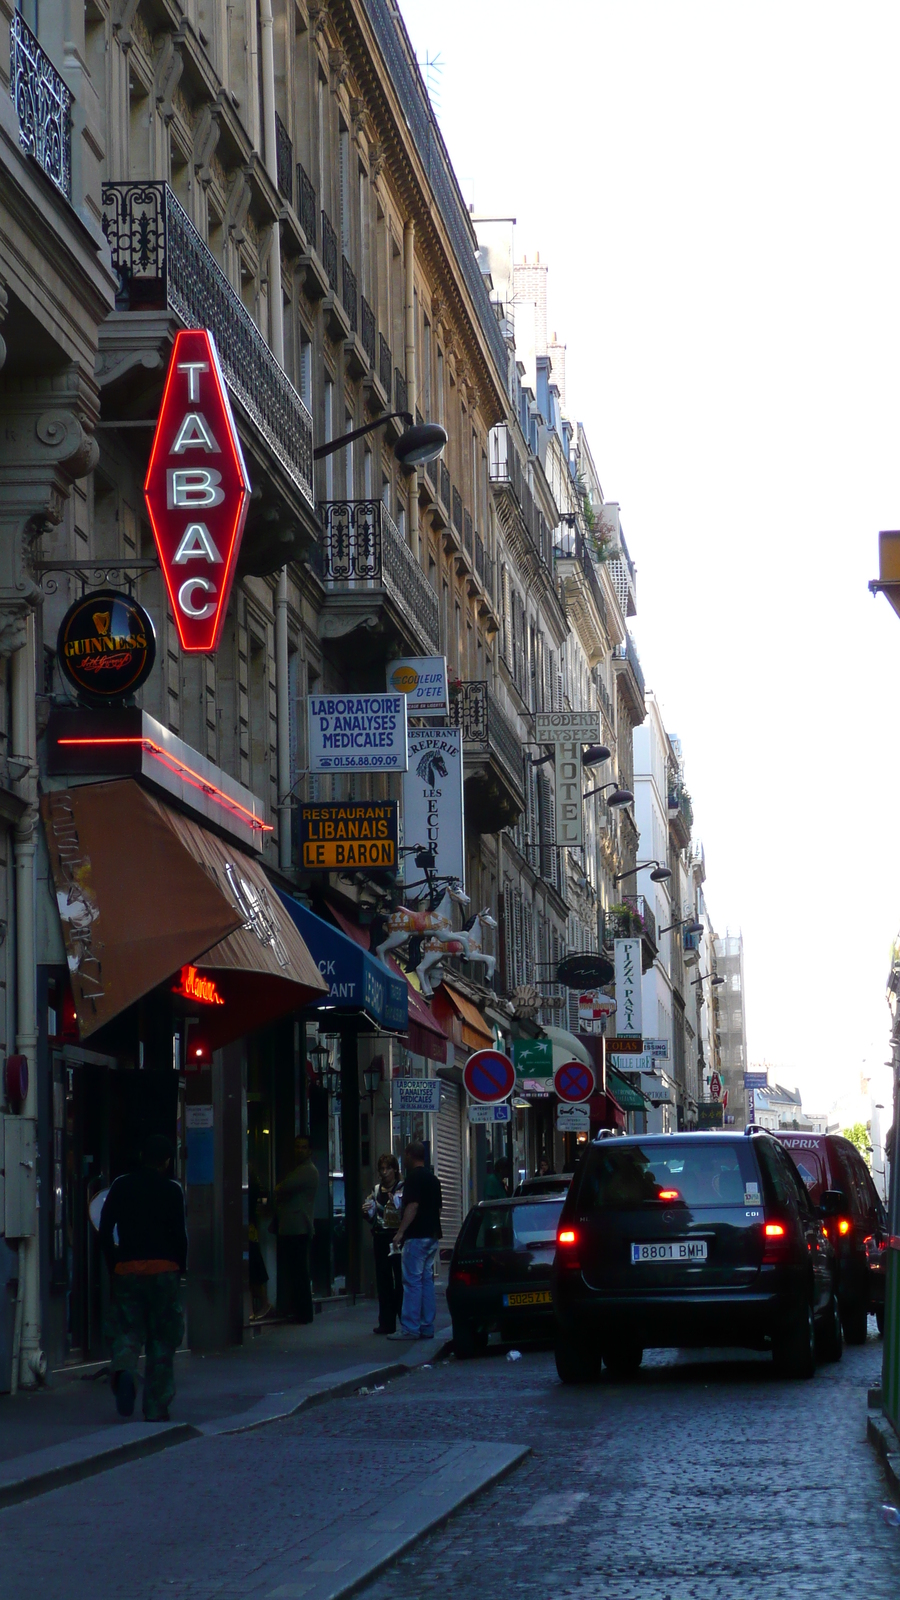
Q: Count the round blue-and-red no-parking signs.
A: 2